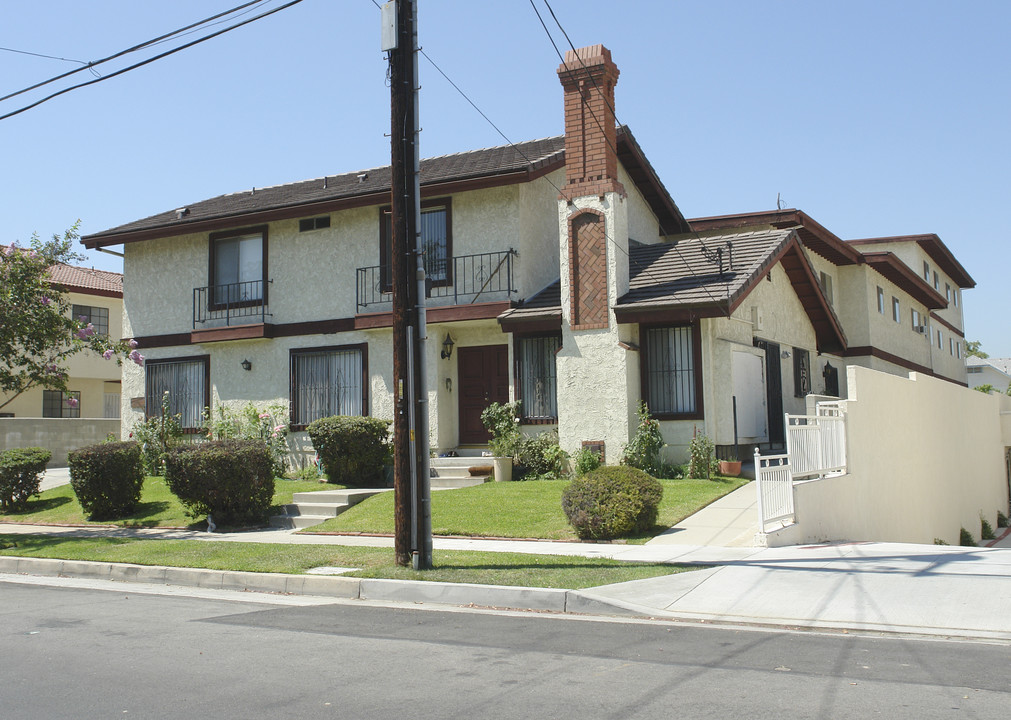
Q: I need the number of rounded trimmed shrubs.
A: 5